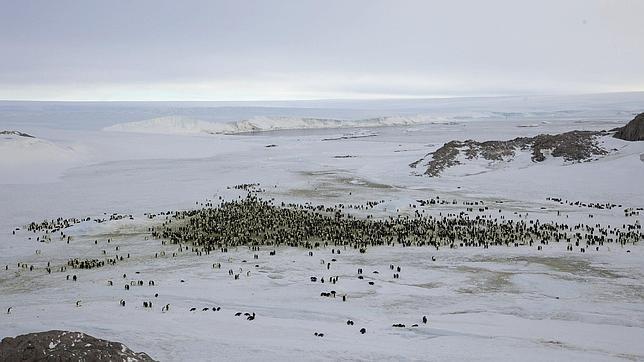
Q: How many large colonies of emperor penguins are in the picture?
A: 1